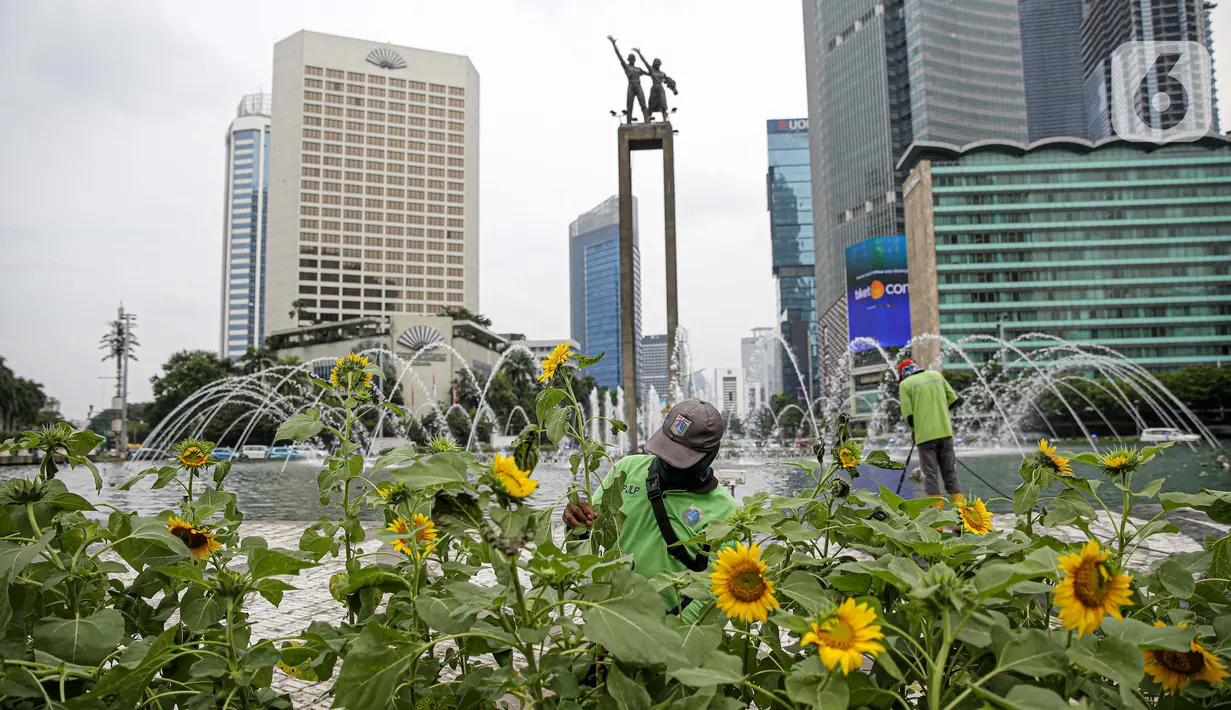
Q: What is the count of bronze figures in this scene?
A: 2